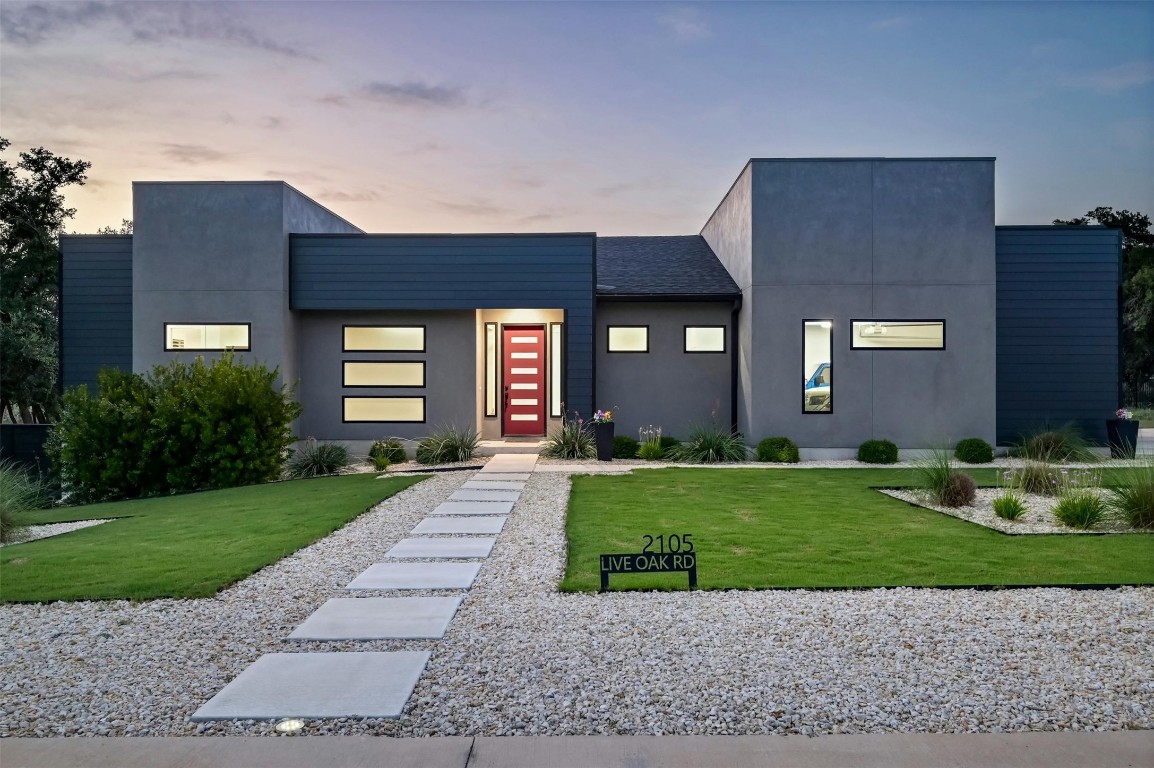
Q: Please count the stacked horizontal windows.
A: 3